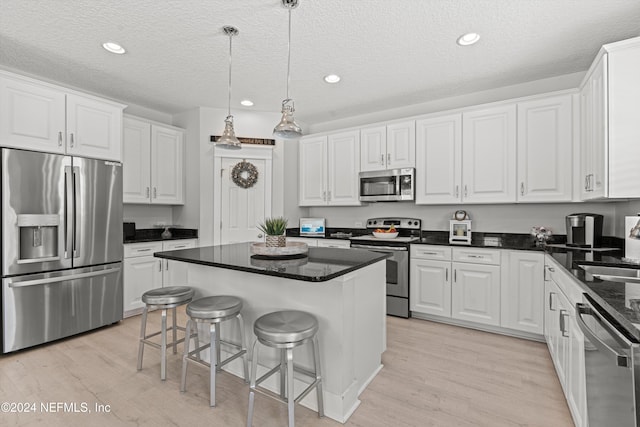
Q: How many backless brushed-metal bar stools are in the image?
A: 3